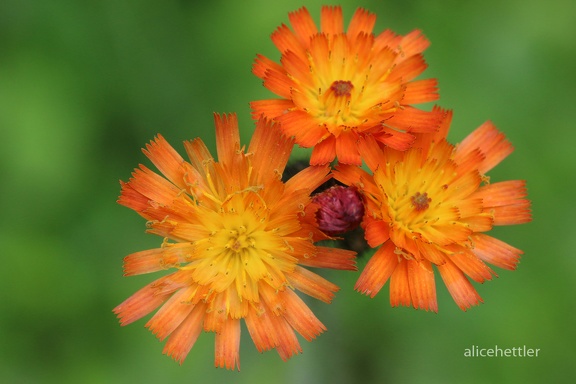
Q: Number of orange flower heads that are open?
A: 3